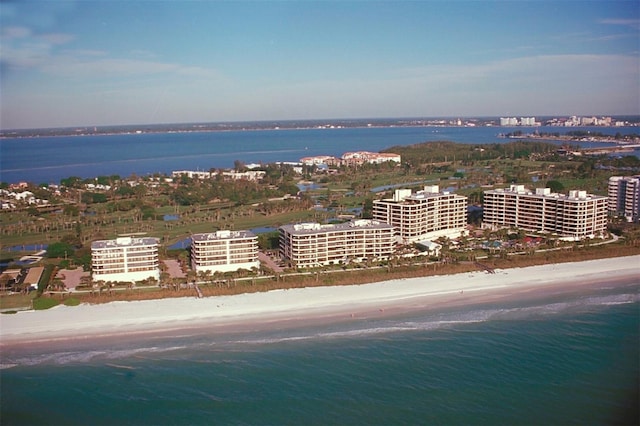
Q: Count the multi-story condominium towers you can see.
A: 6